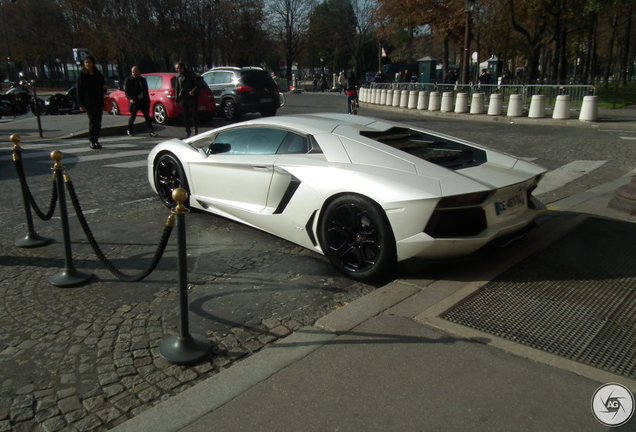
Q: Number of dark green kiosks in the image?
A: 2